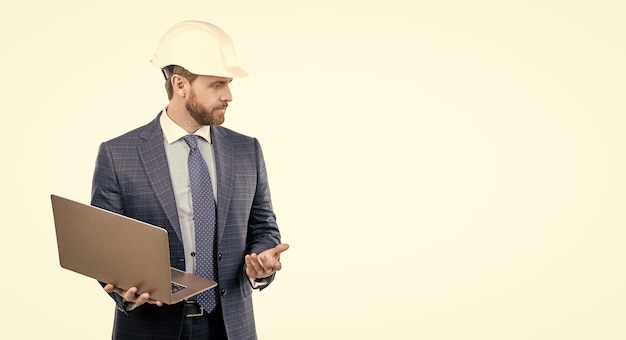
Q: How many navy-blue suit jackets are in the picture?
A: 1